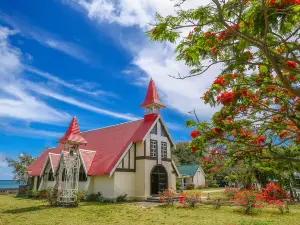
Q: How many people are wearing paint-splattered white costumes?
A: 0